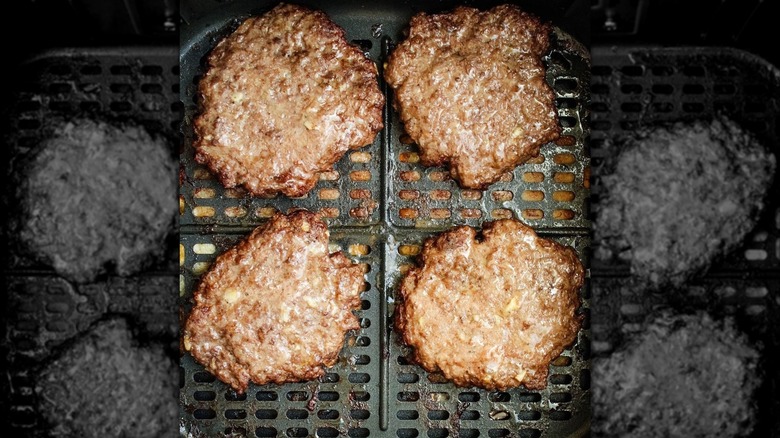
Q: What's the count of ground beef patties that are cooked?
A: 4